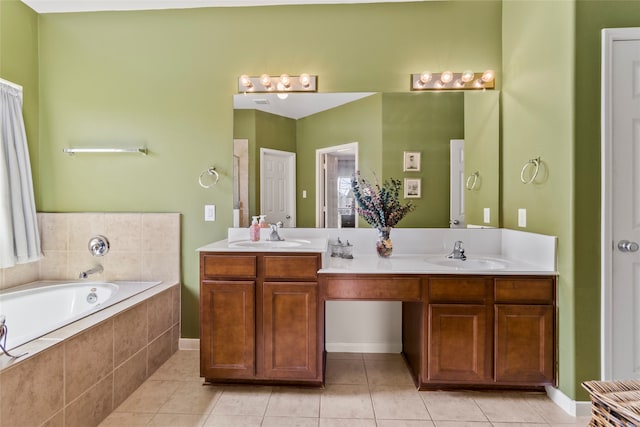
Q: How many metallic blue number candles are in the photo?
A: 0